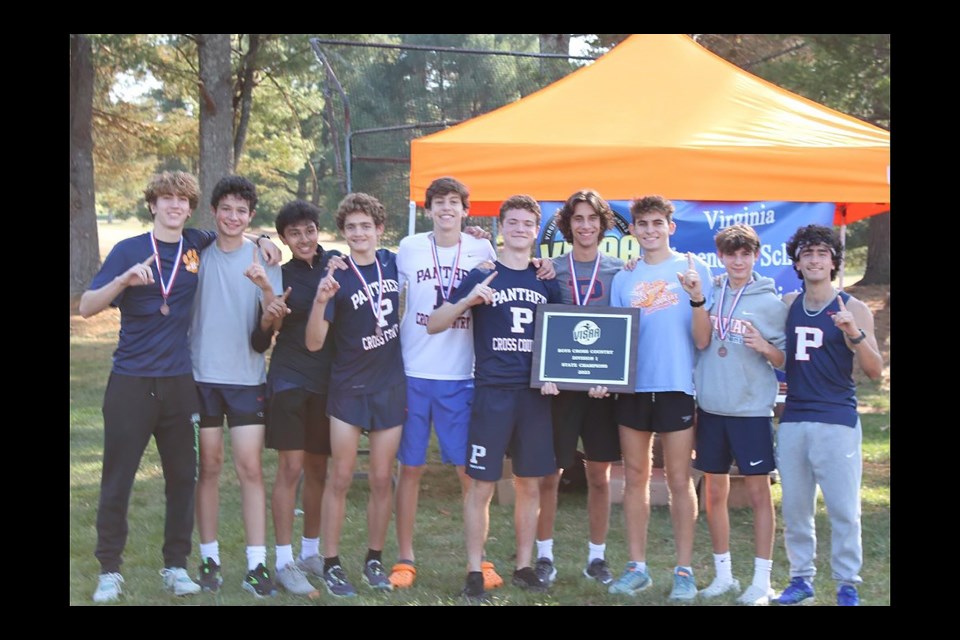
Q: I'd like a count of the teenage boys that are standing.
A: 10